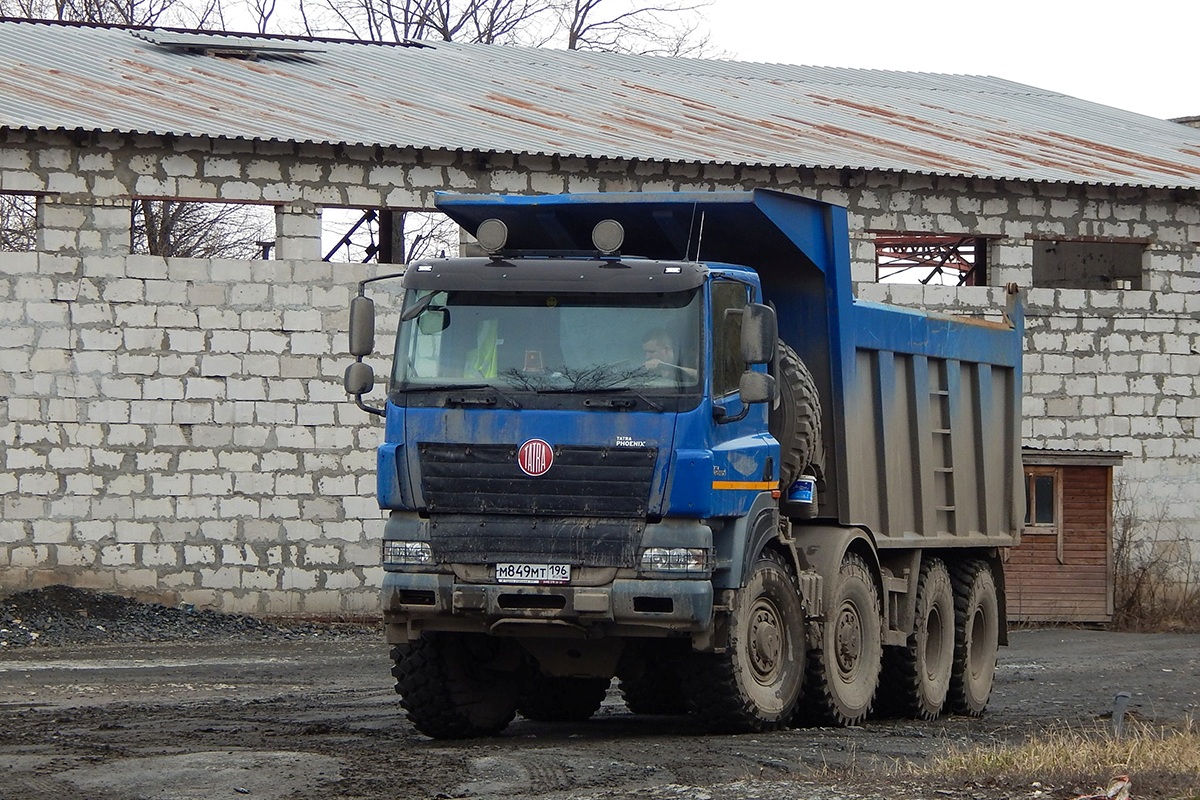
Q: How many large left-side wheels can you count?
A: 4